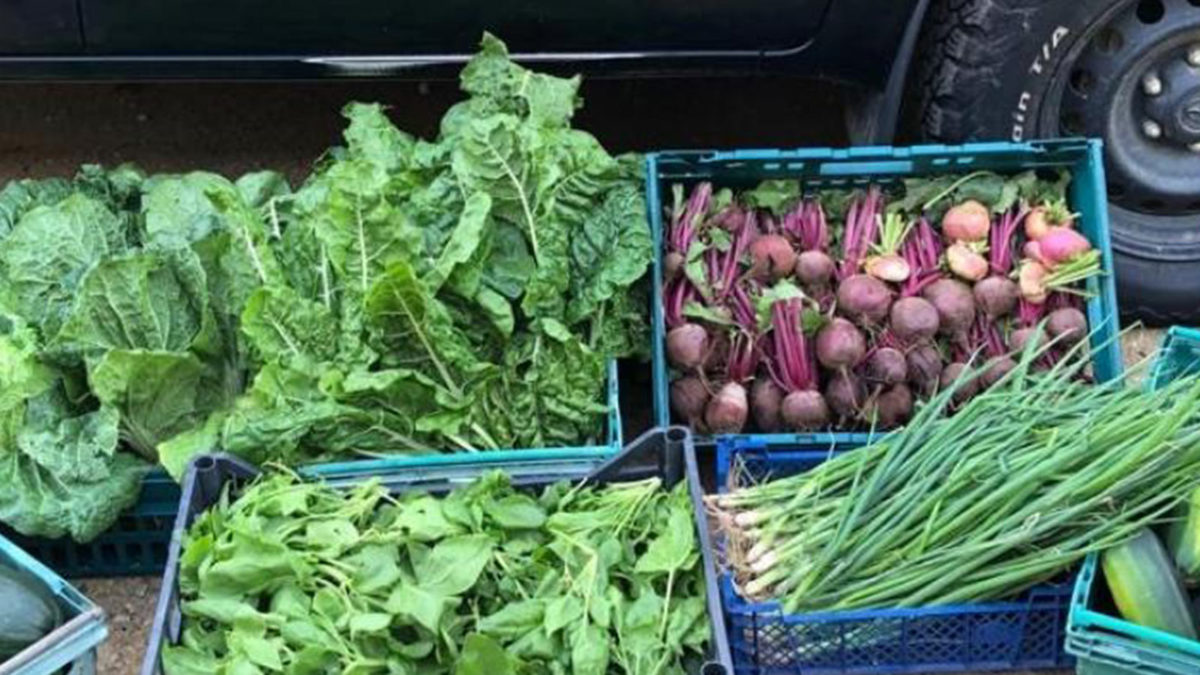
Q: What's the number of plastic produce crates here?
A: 7